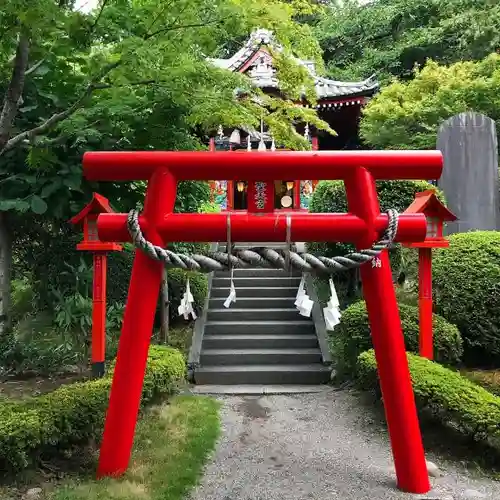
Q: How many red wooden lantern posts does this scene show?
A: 2